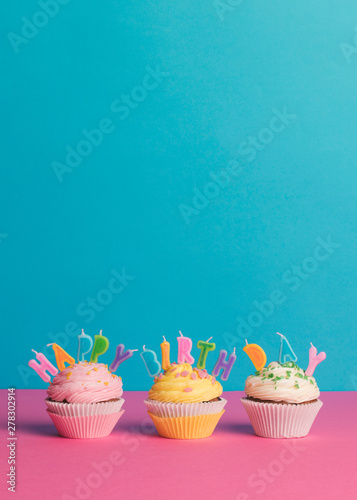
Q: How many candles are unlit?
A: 13